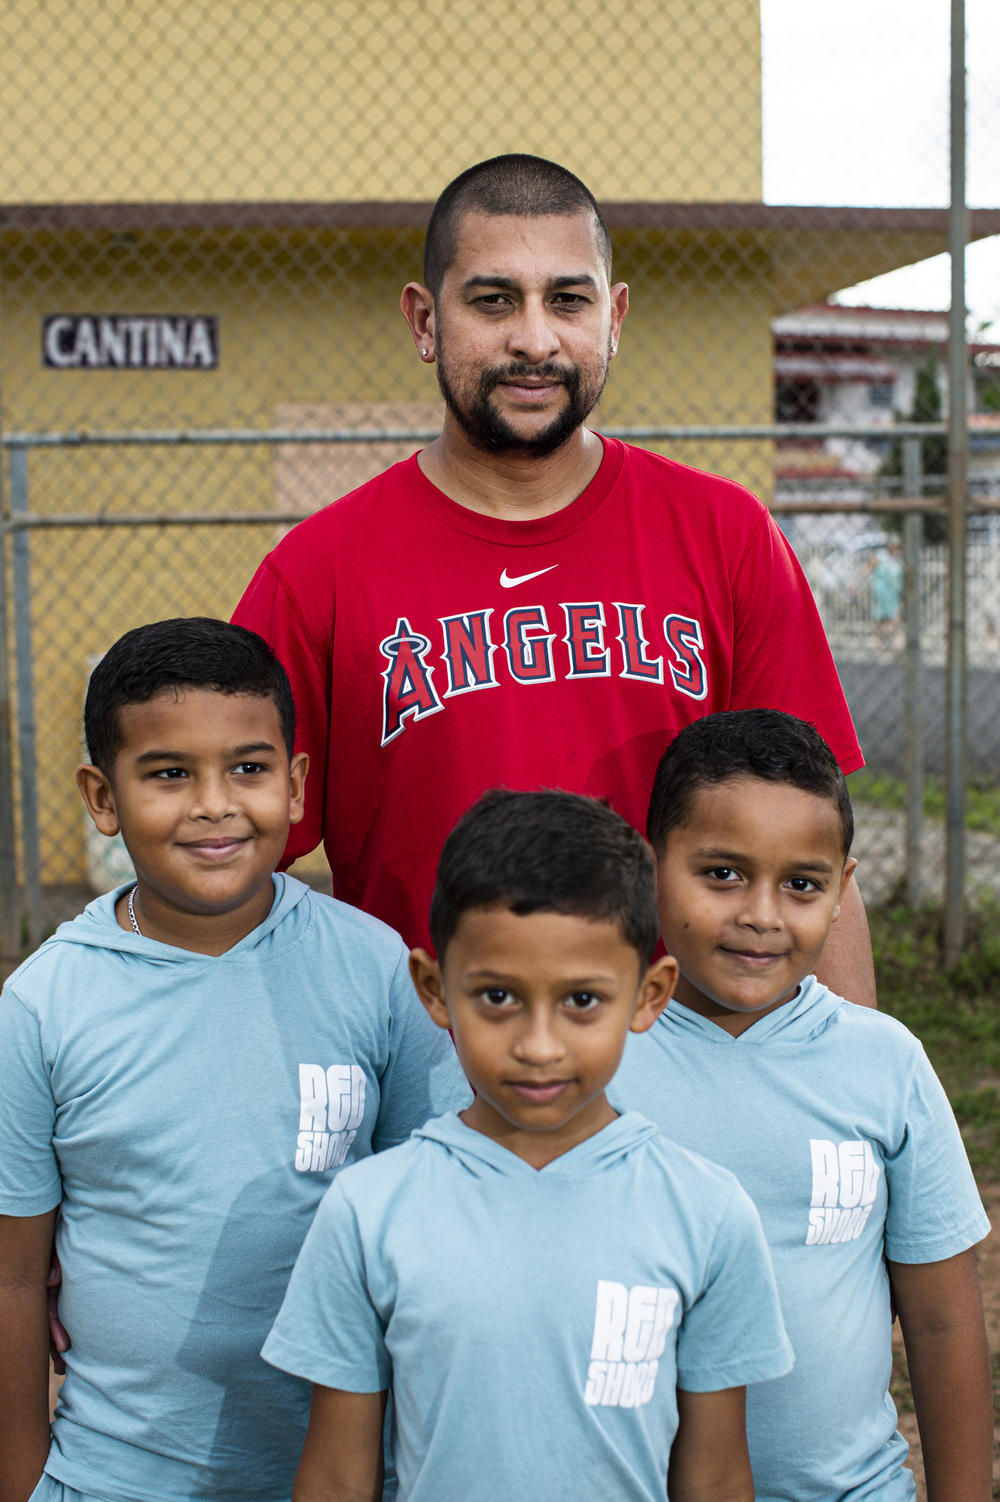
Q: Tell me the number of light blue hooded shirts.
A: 3